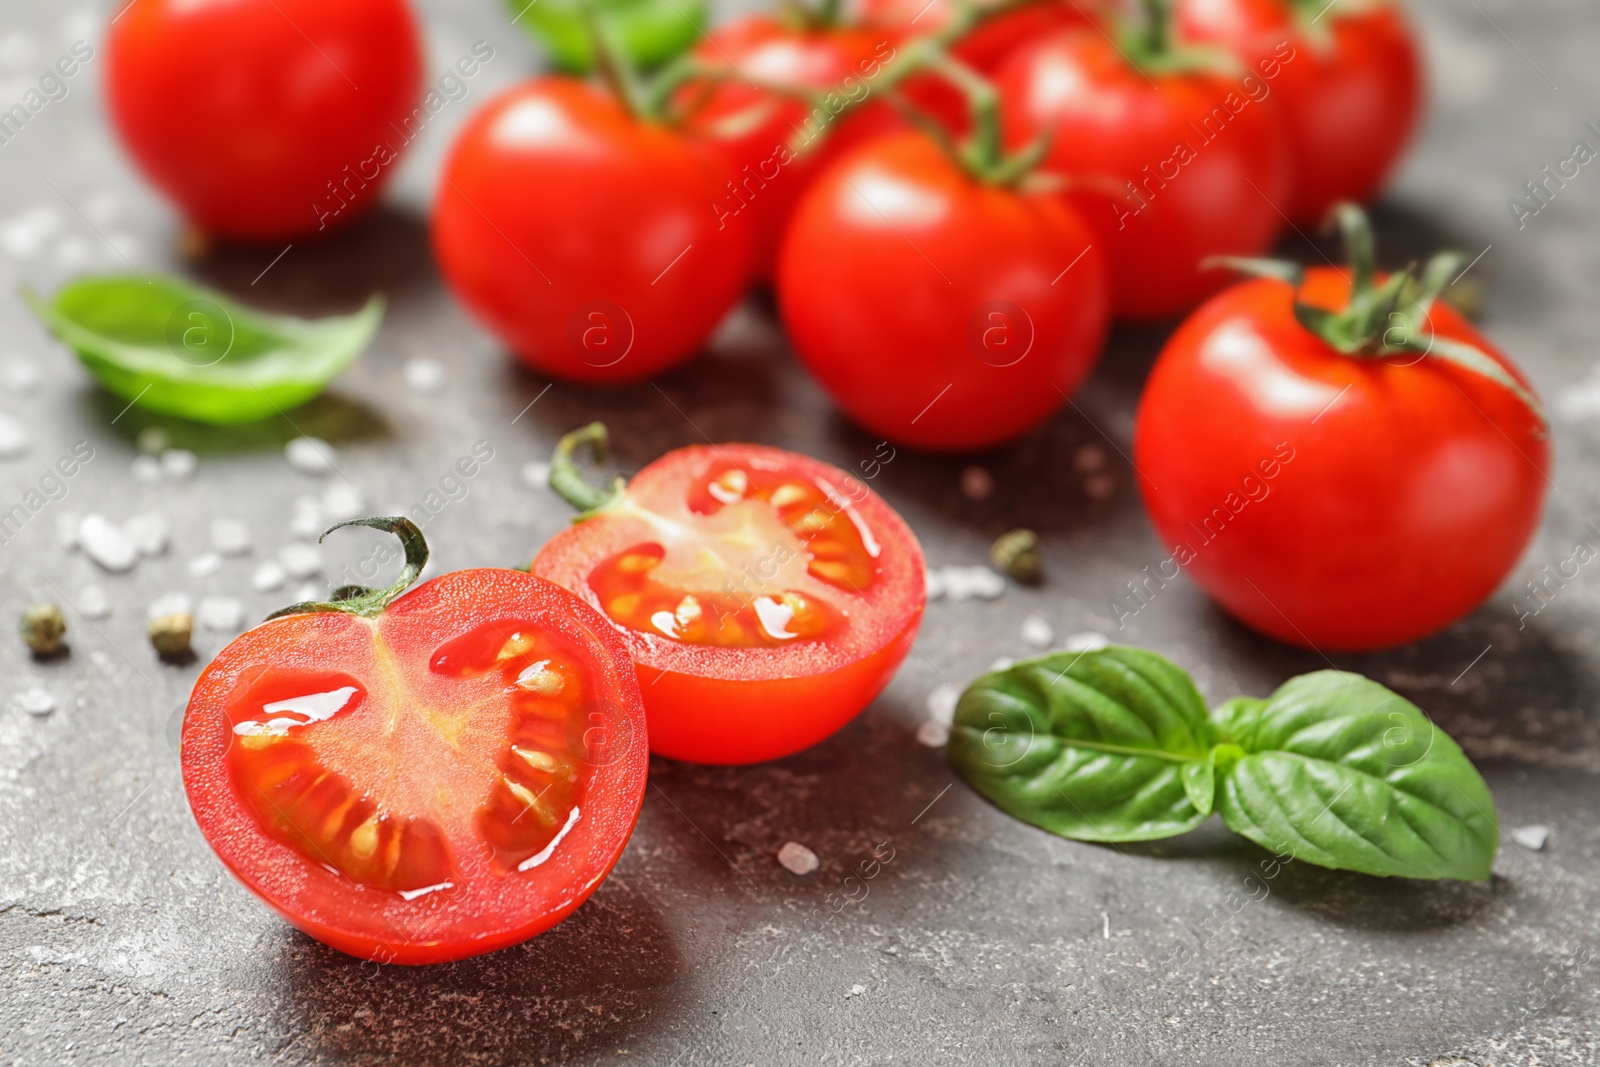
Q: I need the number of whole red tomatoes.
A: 8